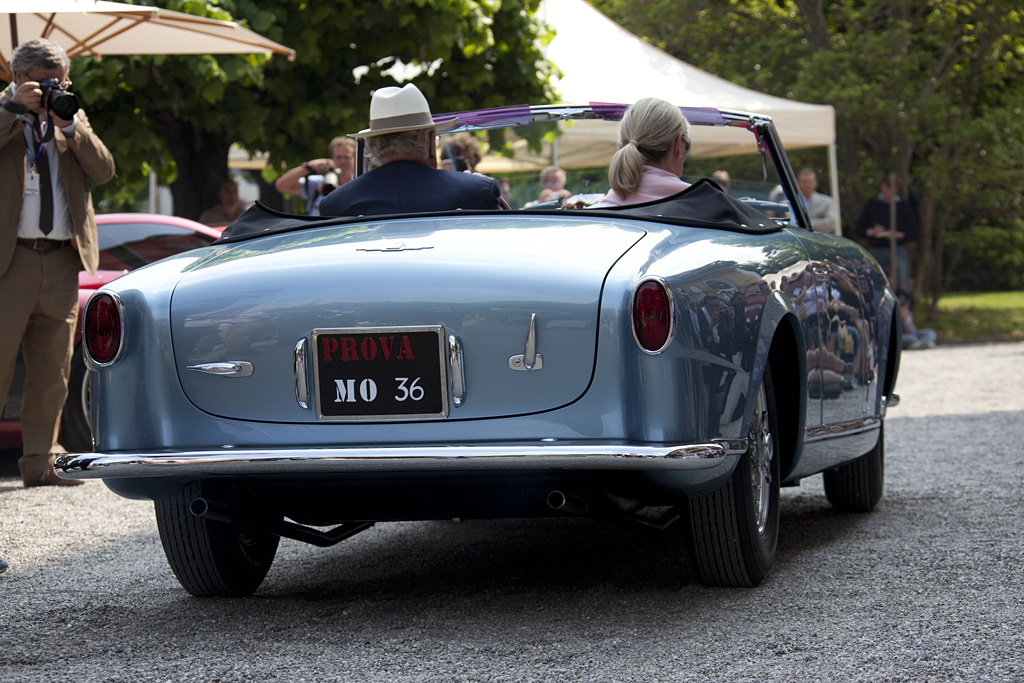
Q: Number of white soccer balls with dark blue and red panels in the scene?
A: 0